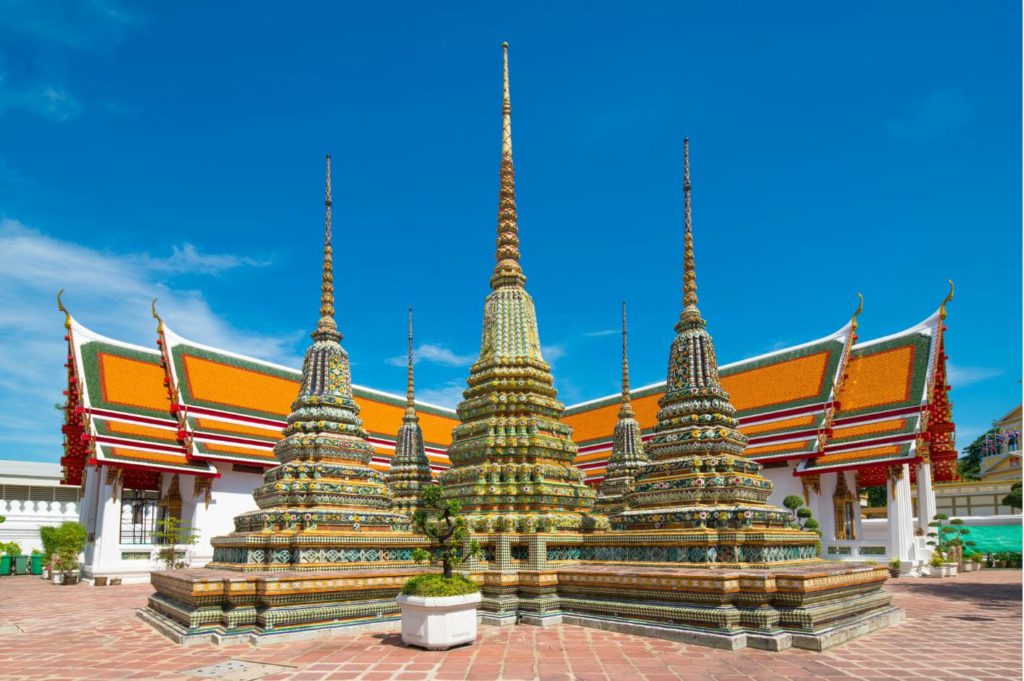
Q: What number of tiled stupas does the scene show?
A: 5